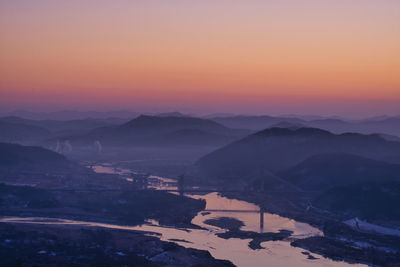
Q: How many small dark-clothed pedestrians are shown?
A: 0